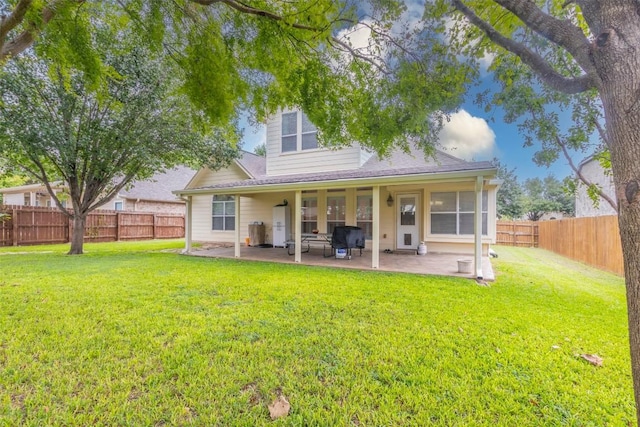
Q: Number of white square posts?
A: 5